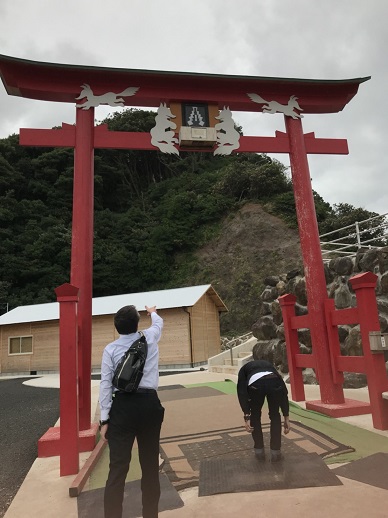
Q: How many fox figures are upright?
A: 2